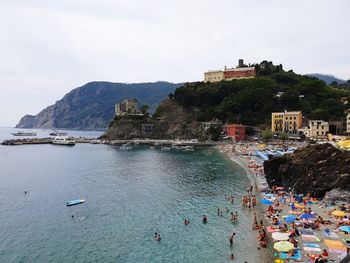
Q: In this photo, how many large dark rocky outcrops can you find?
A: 1